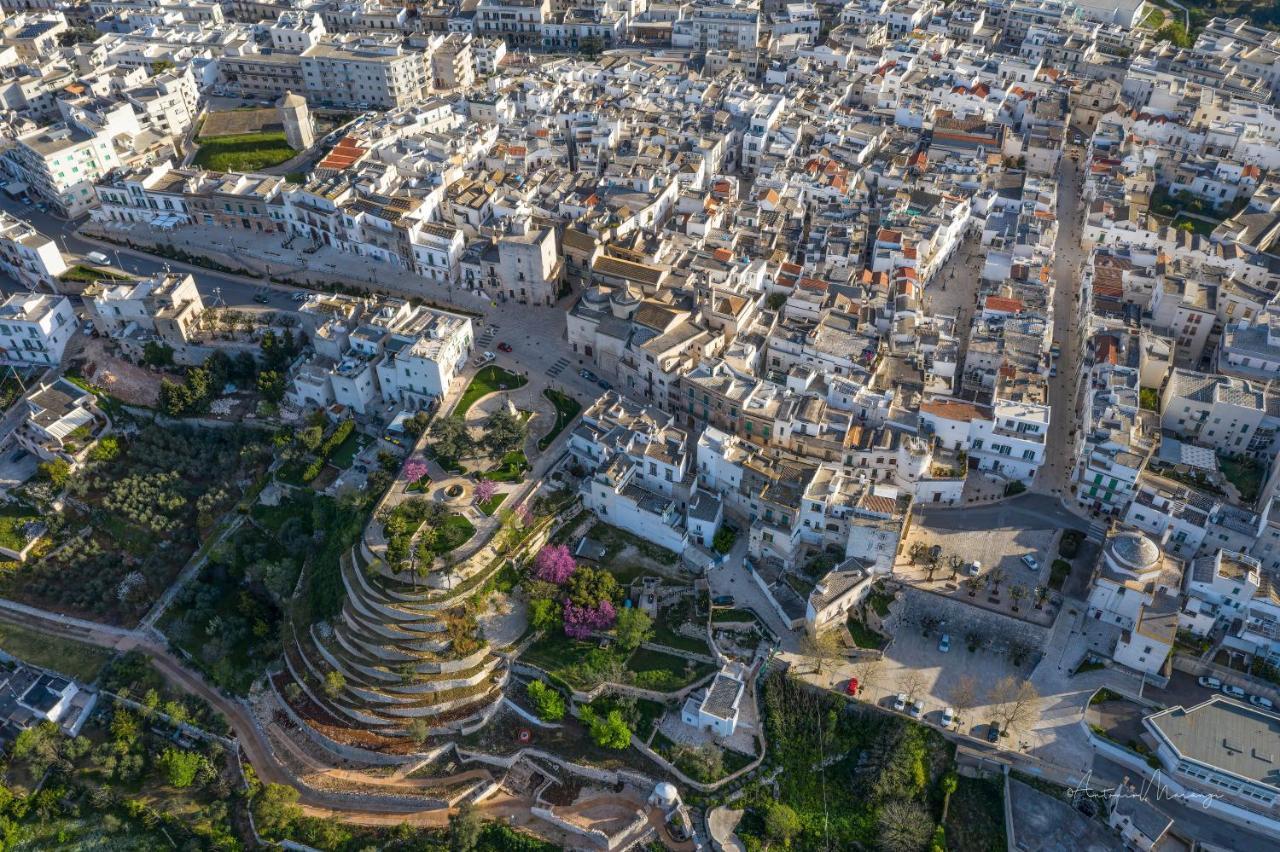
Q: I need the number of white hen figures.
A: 0